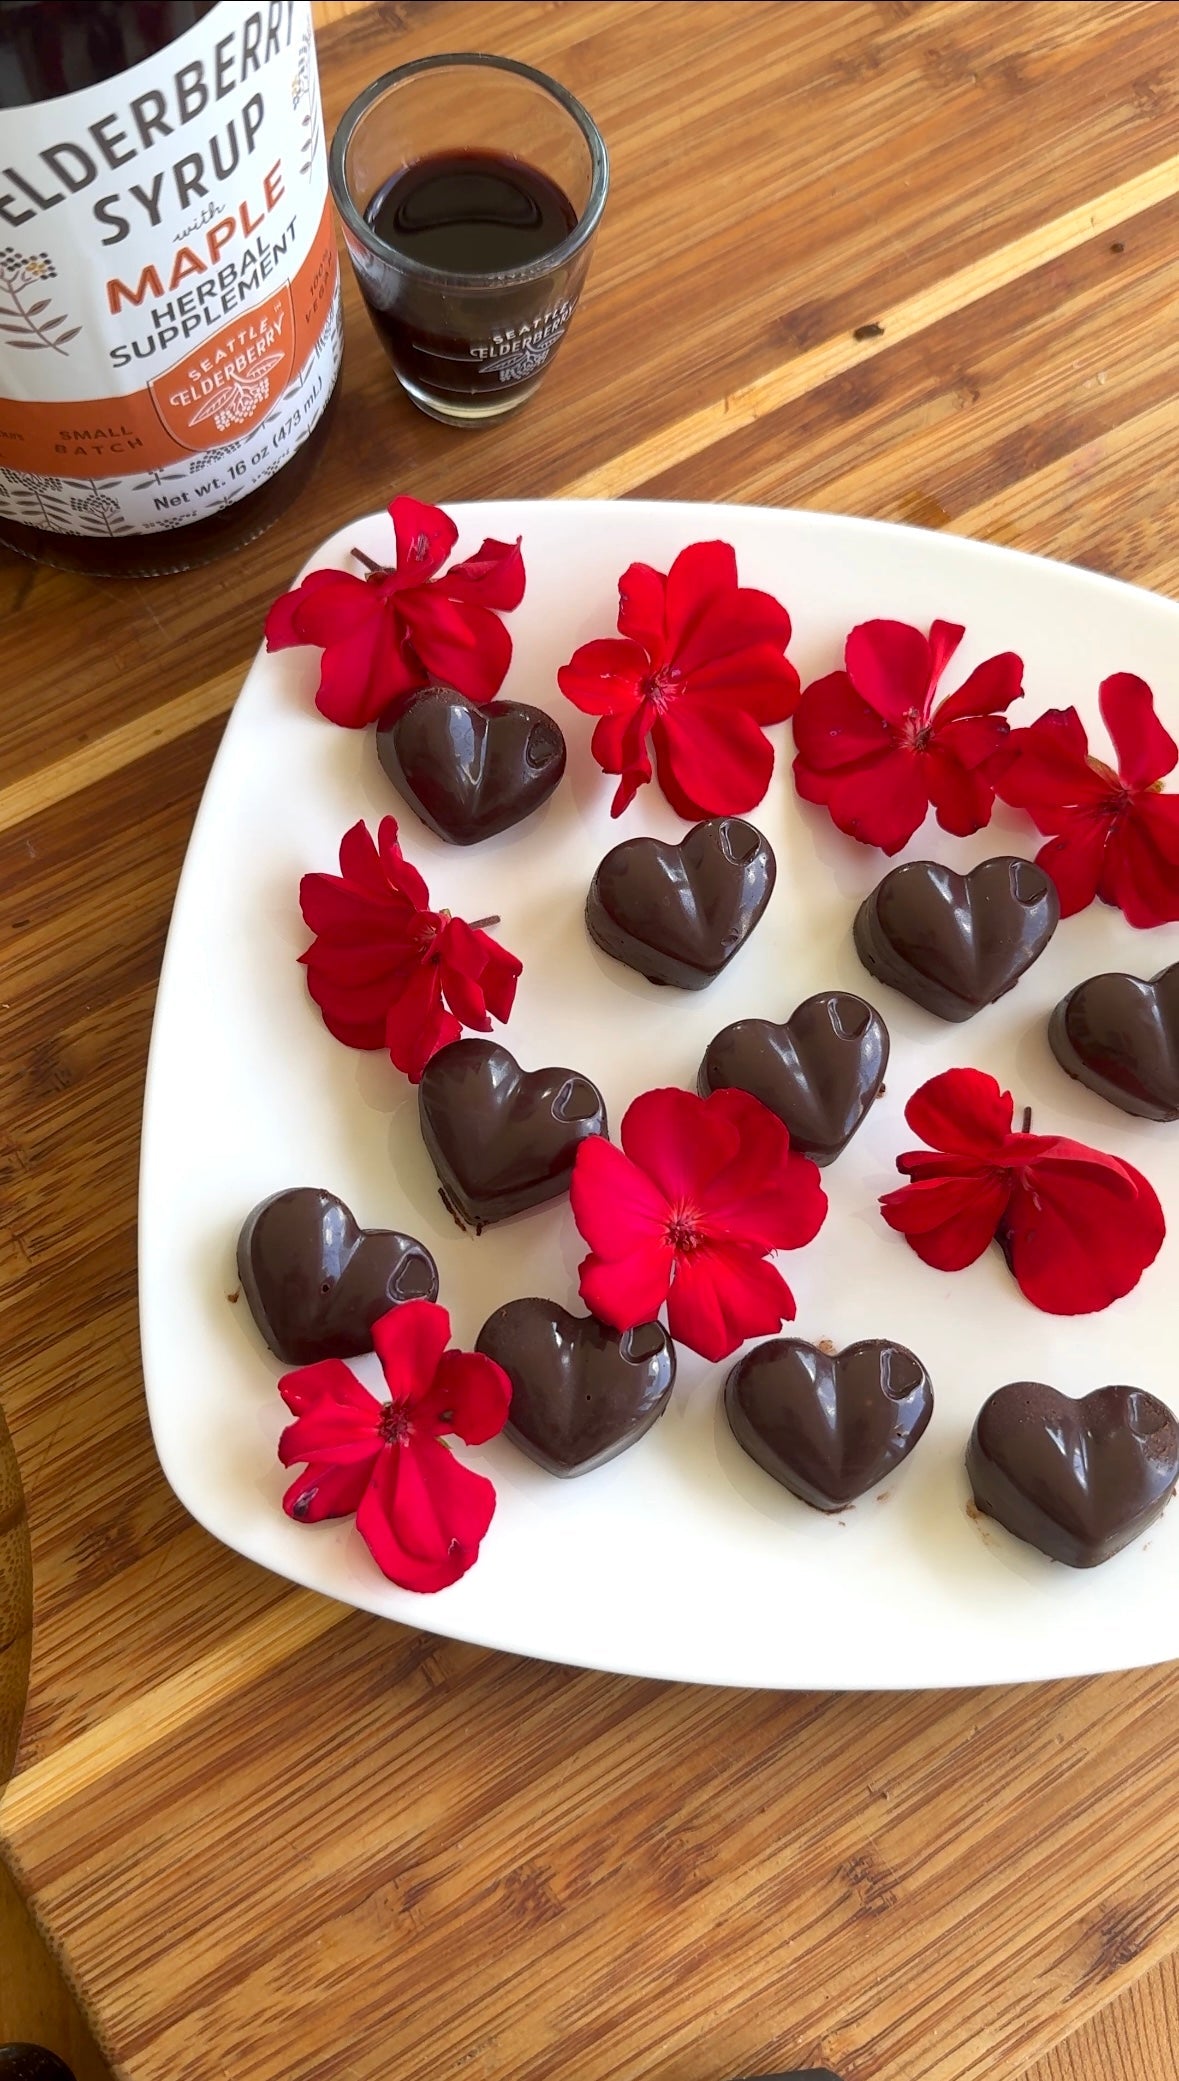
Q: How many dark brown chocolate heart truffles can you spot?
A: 10